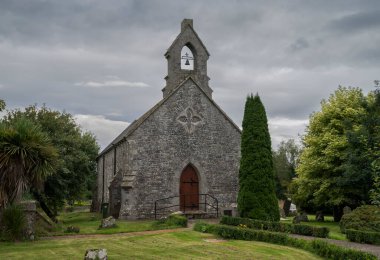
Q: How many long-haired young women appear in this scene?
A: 0